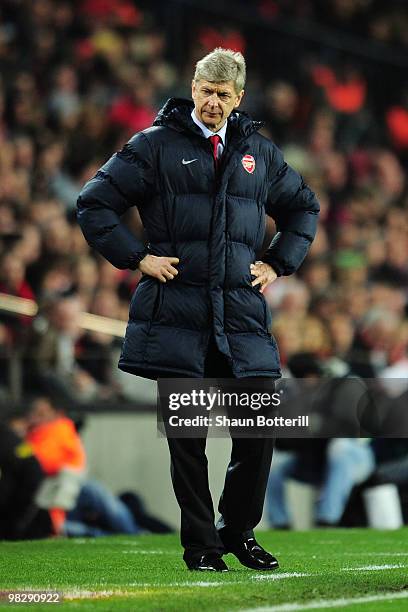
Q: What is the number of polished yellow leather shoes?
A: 0